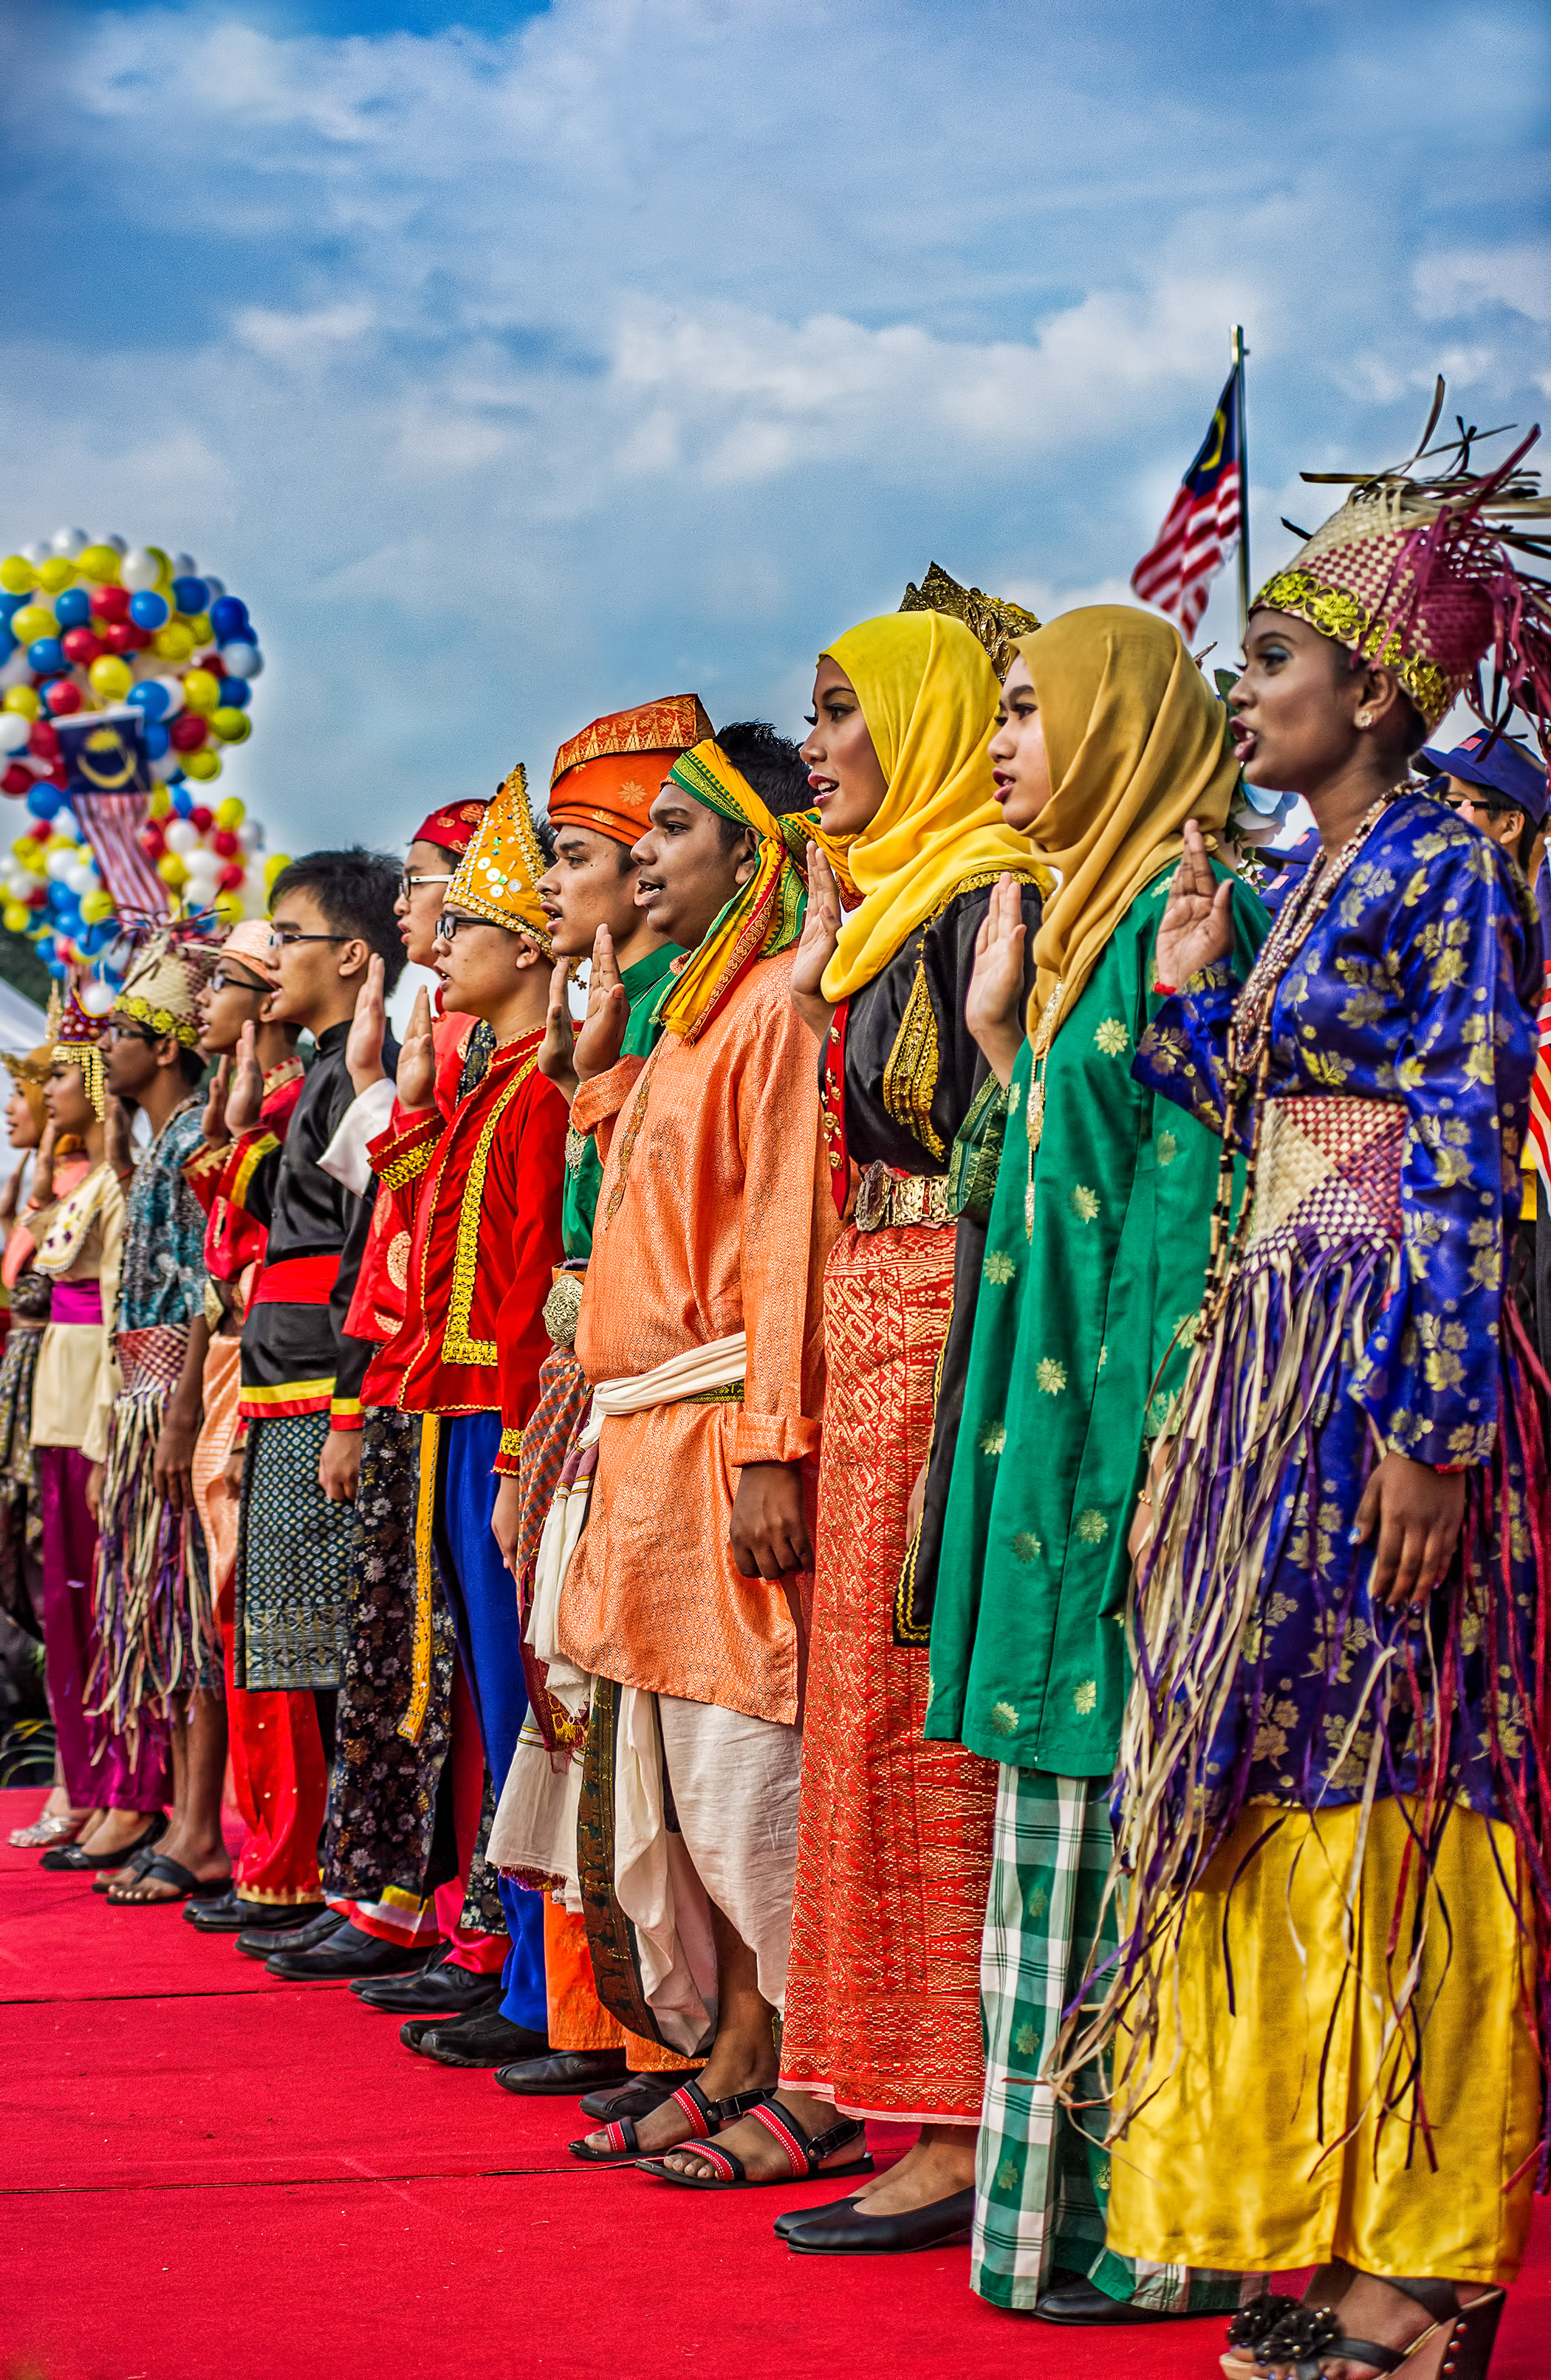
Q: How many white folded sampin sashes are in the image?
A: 1